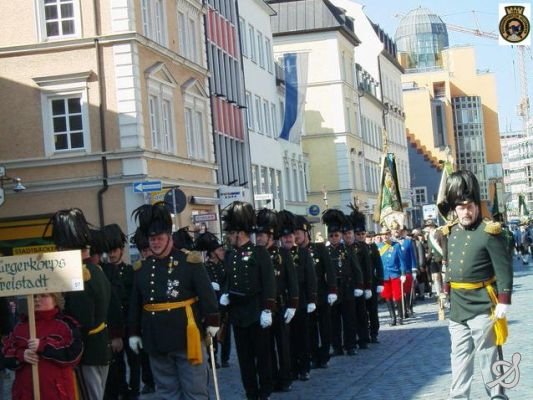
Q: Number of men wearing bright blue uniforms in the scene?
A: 2